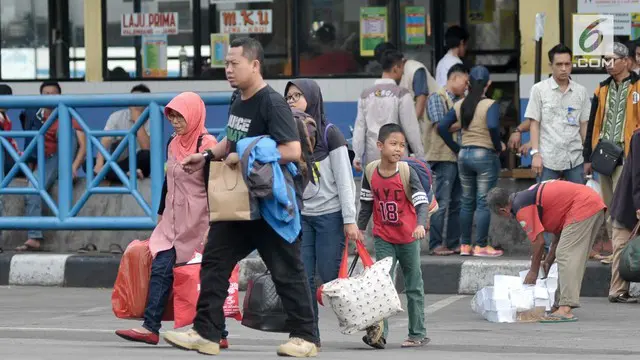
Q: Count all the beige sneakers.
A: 2